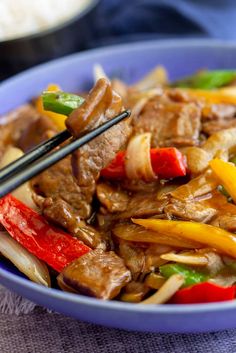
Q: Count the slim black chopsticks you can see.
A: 2